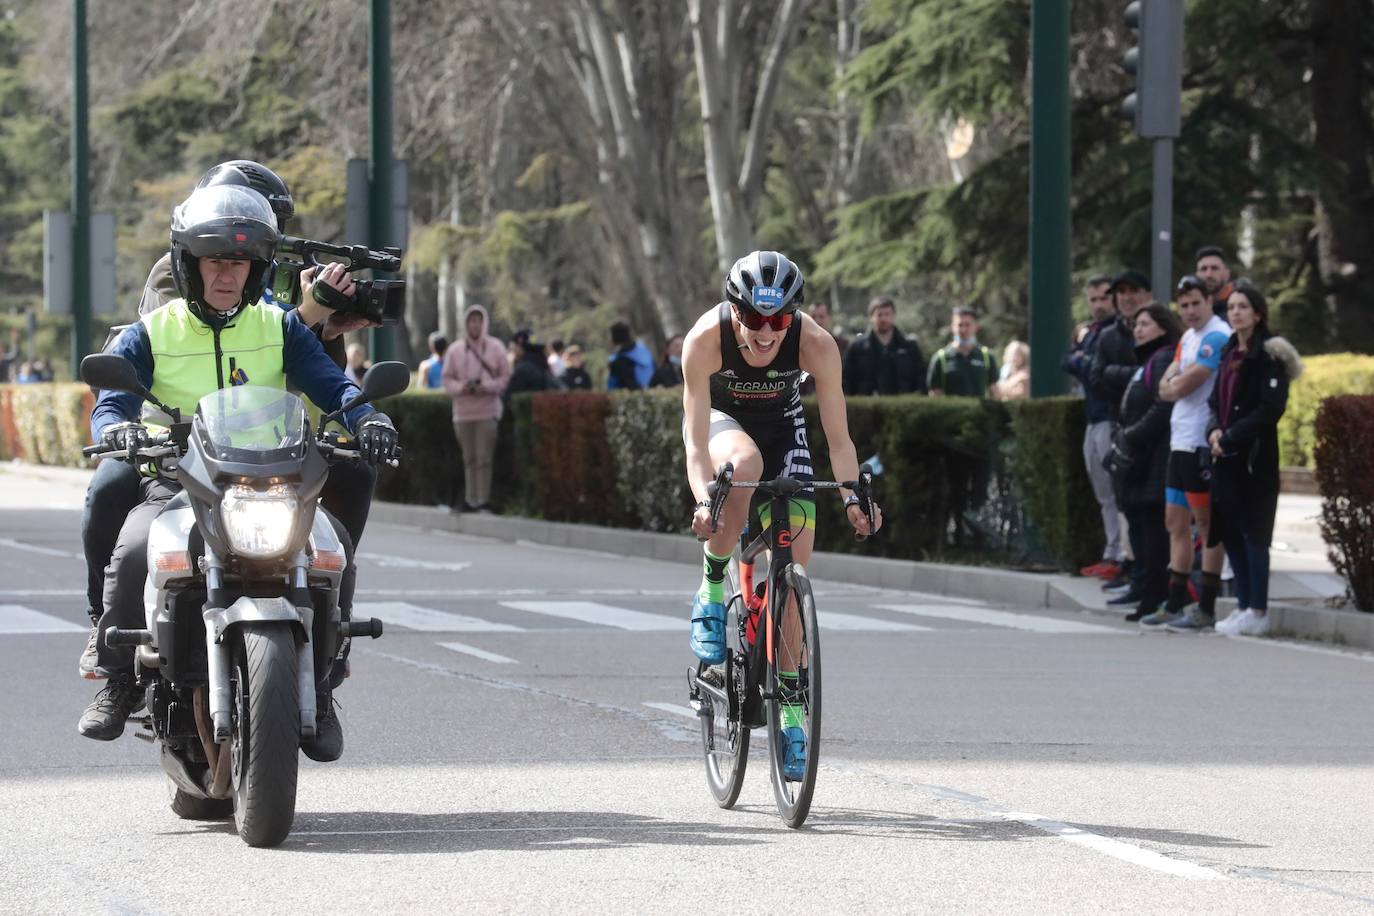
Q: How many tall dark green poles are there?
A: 3